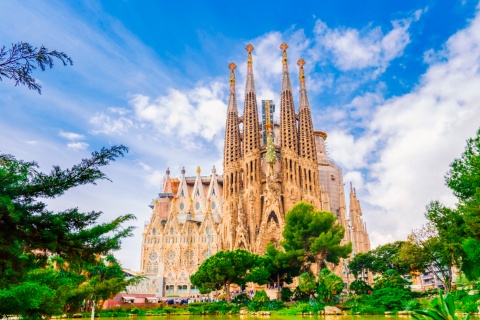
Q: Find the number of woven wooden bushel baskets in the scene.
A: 0